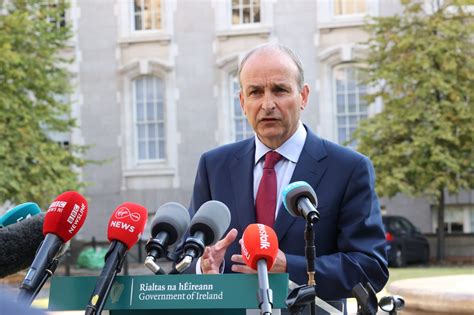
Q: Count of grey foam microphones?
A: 2